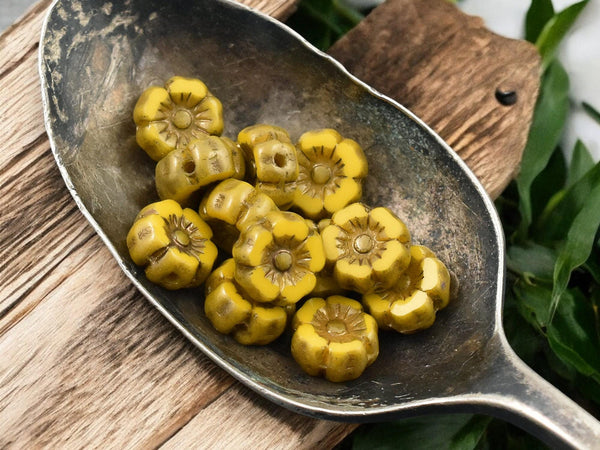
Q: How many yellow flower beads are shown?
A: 12